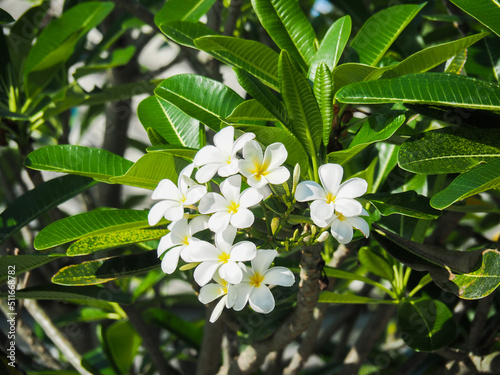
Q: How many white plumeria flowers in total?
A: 10